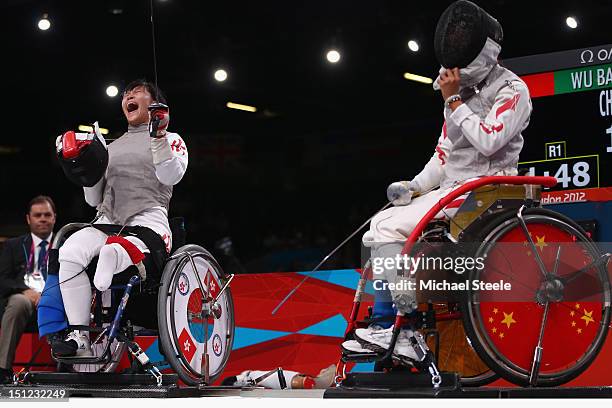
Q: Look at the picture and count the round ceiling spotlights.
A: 6